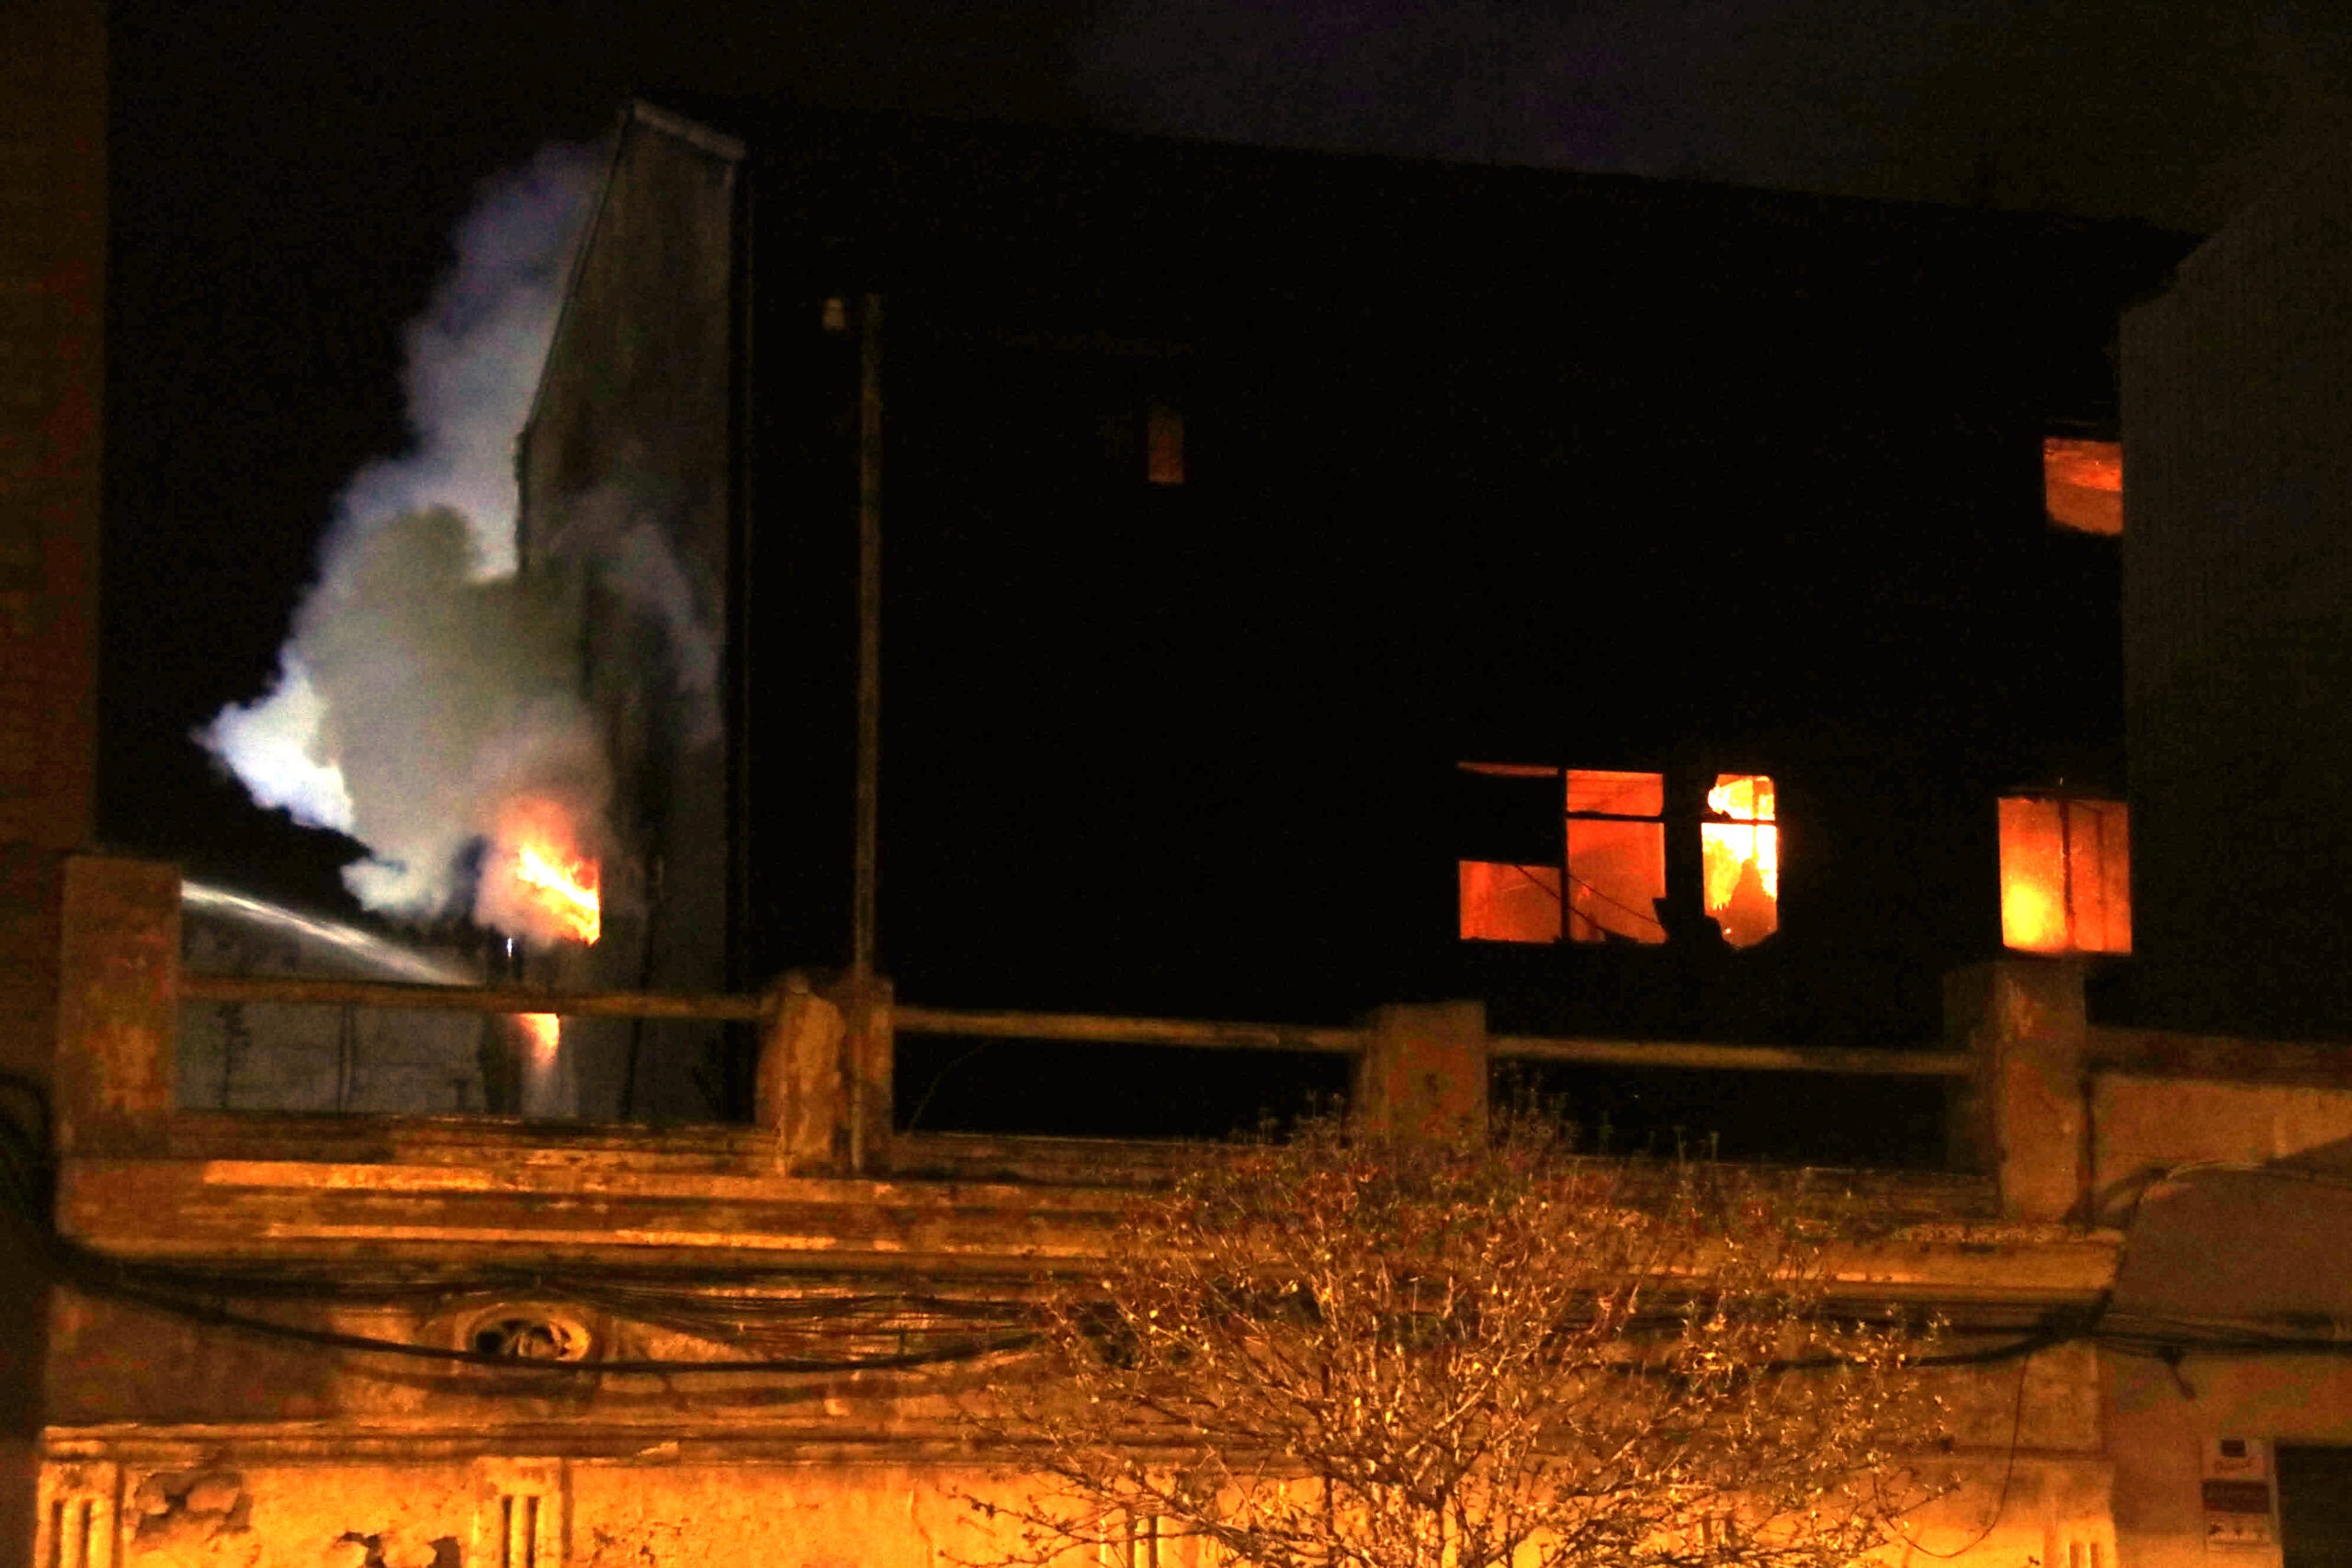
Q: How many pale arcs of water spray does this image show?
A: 1